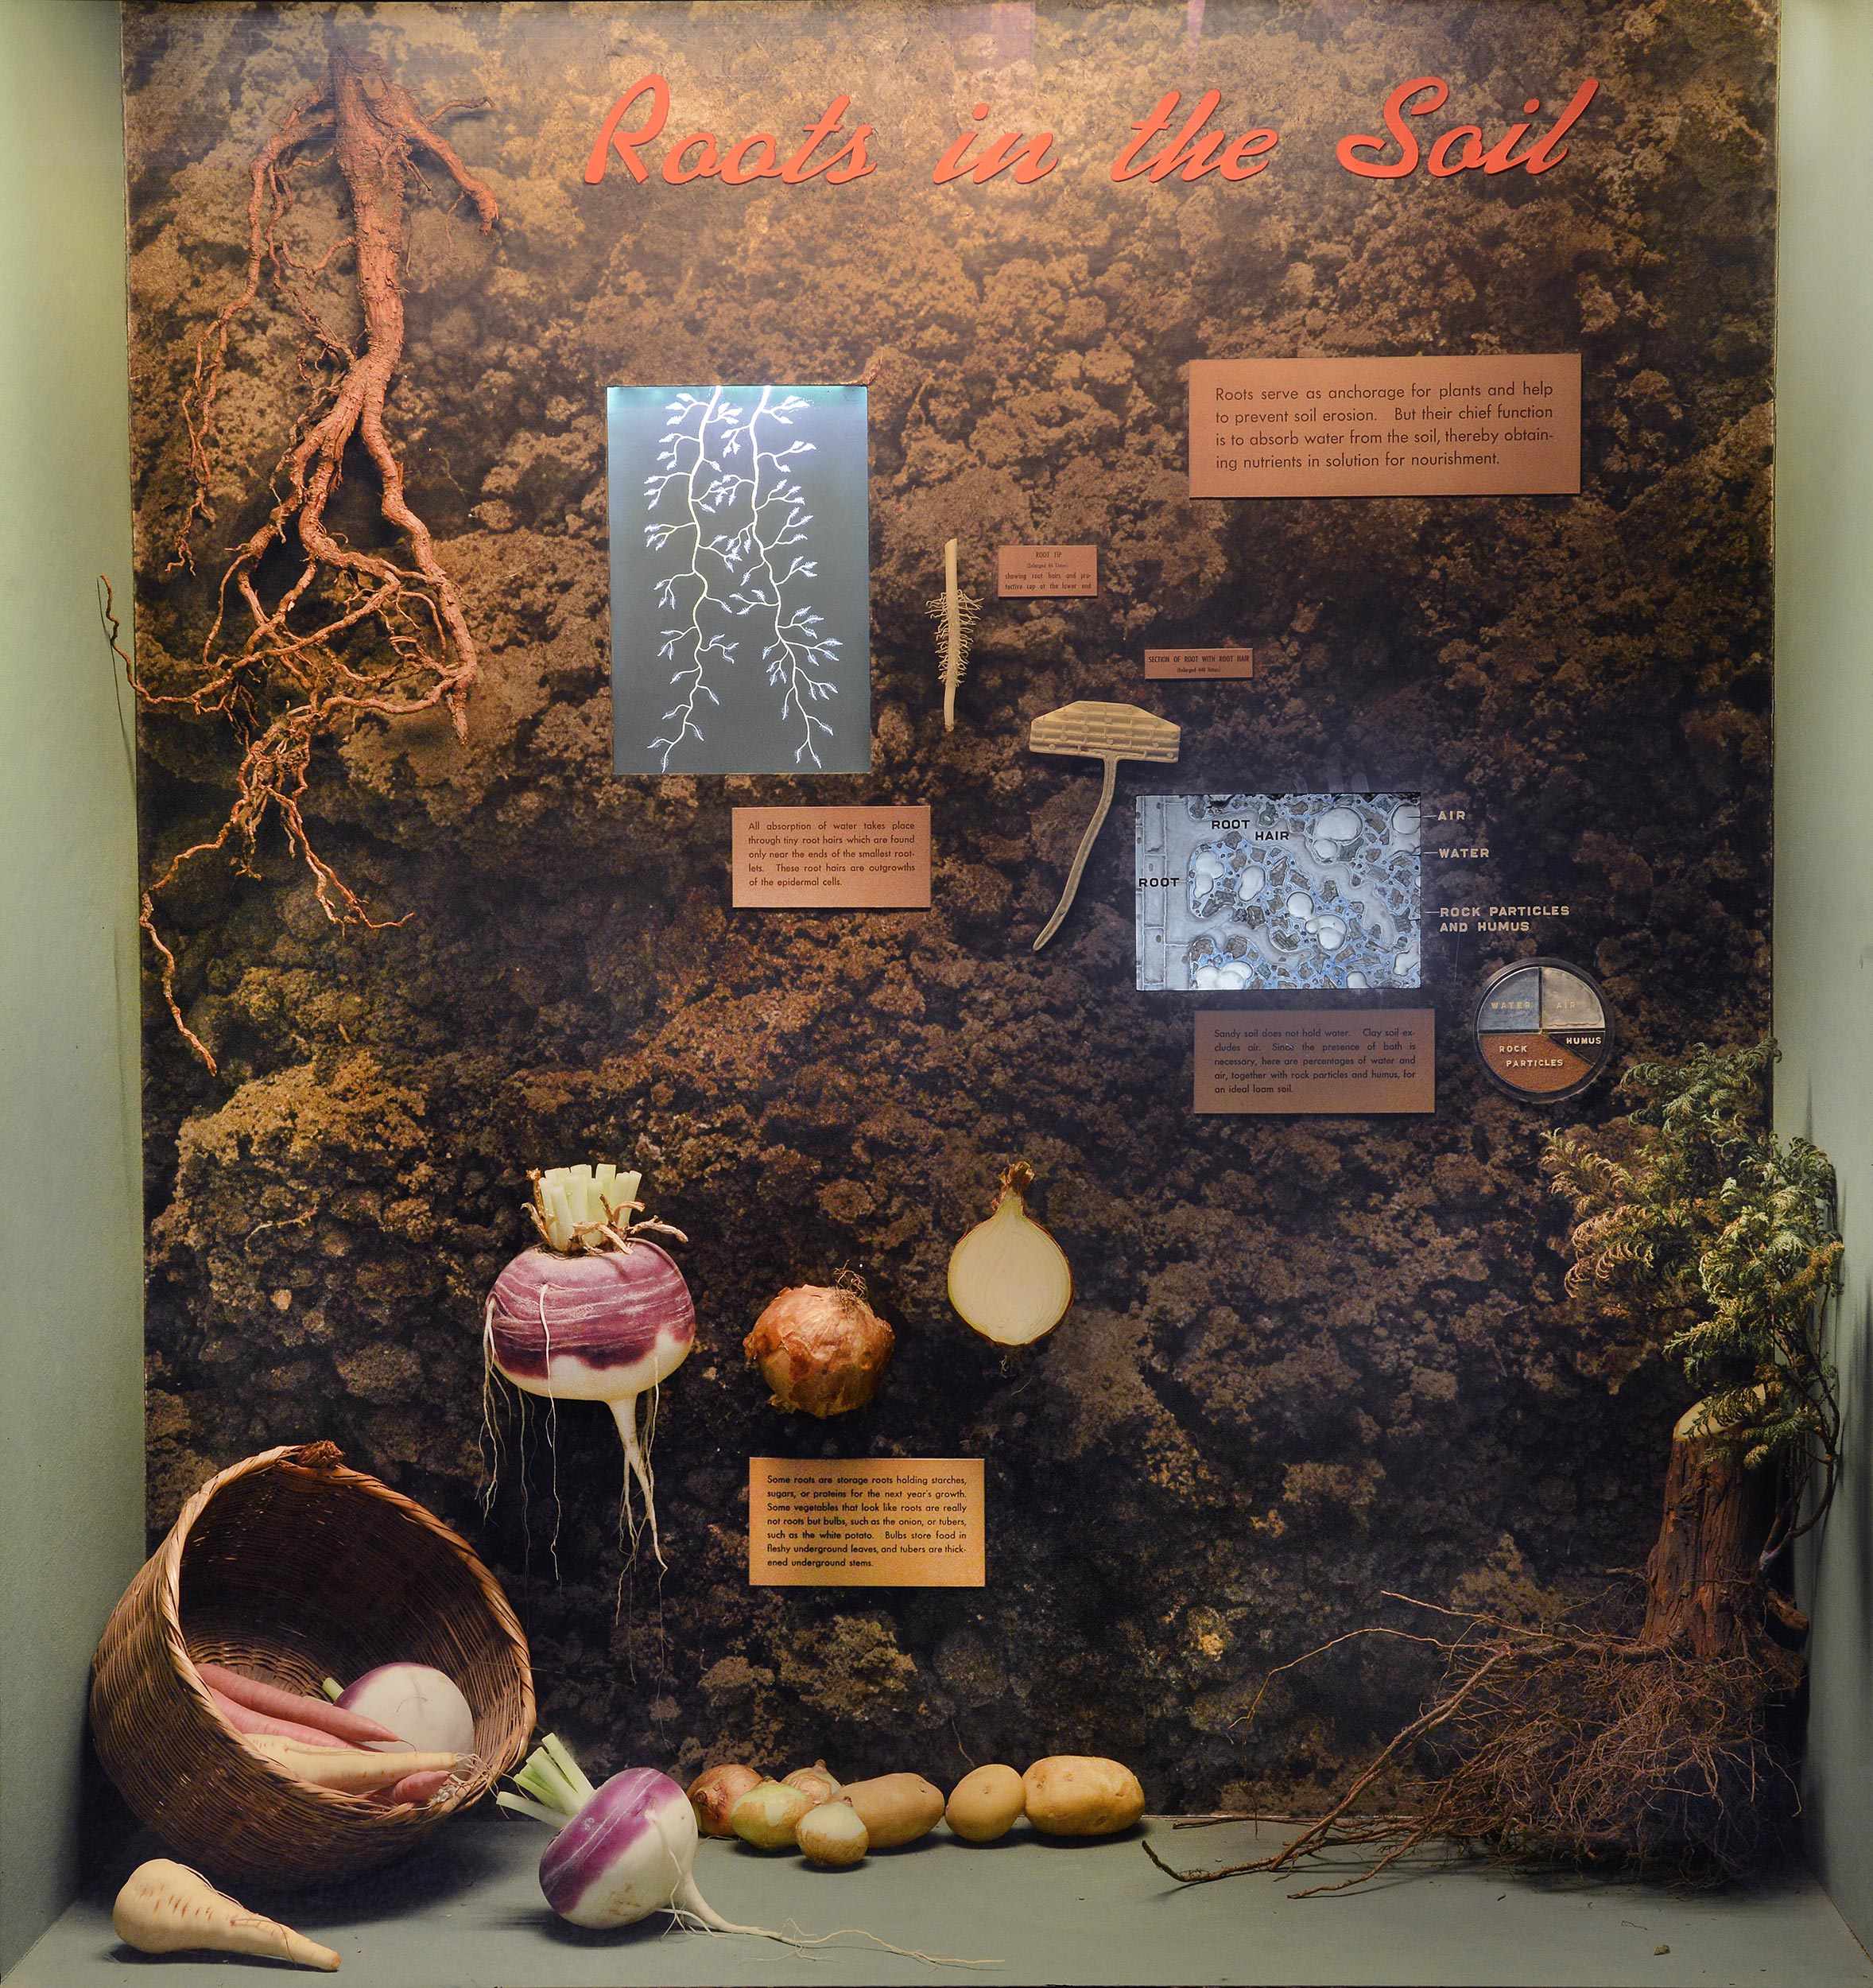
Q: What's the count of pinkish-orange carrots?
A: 3